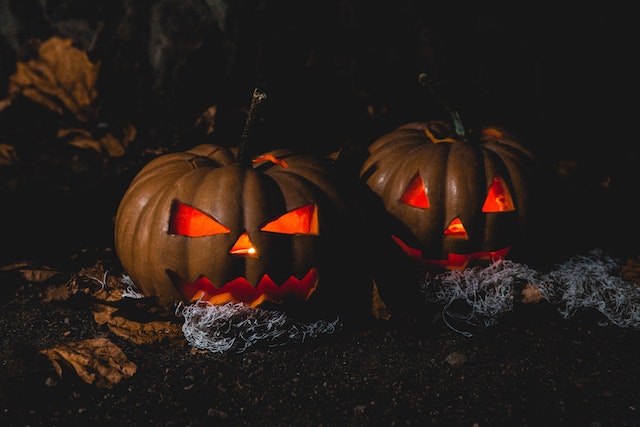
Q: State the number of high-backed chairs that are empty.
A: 0